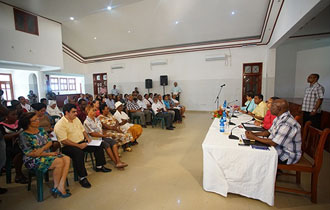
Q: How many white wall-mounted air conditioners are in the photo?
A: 3